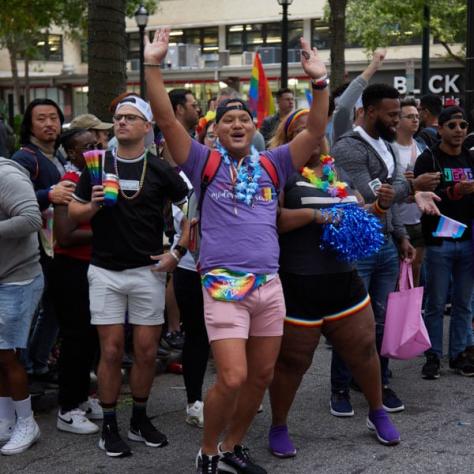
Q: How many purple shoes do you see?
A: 2